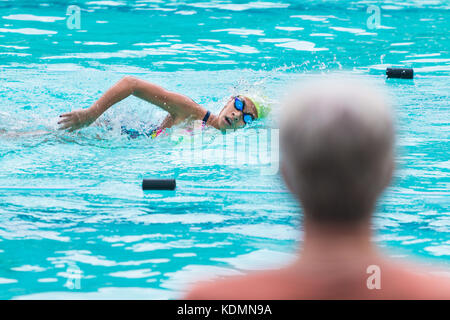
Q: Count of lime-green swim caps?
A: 1